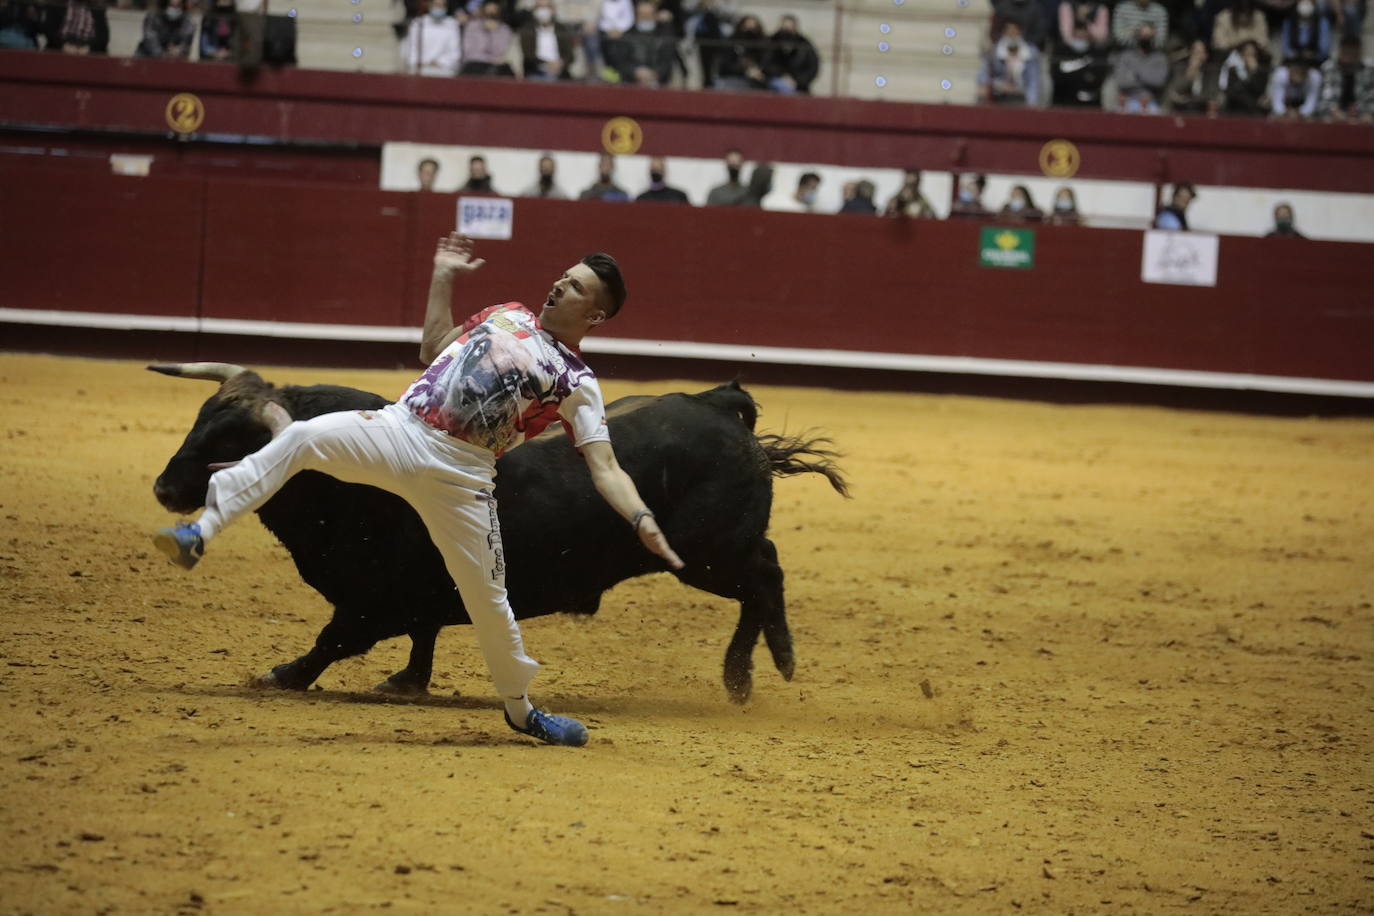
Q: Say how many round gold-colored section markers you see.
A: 3